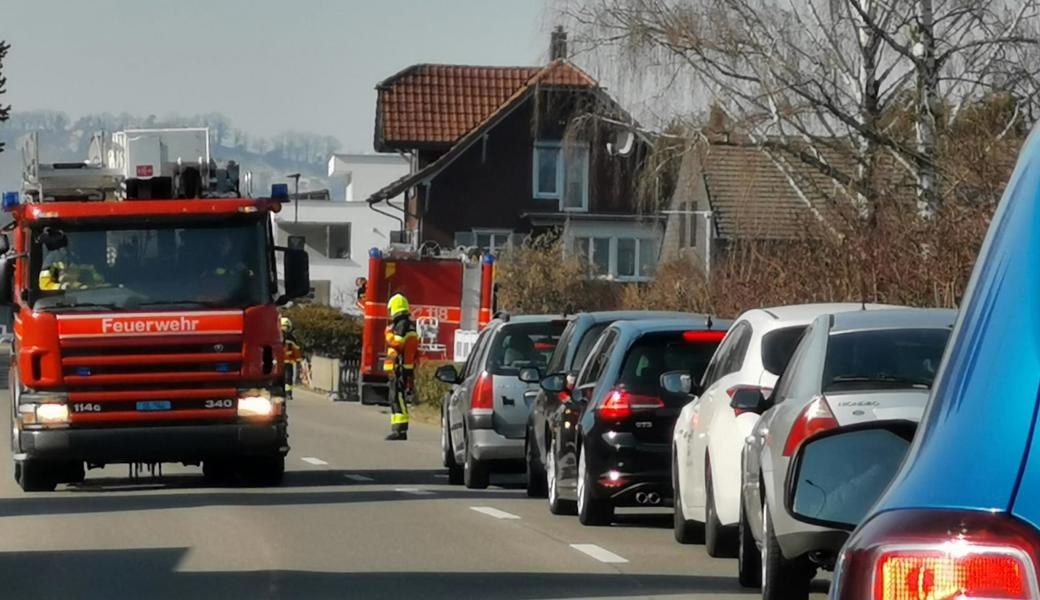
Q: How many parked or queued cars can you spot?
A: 6